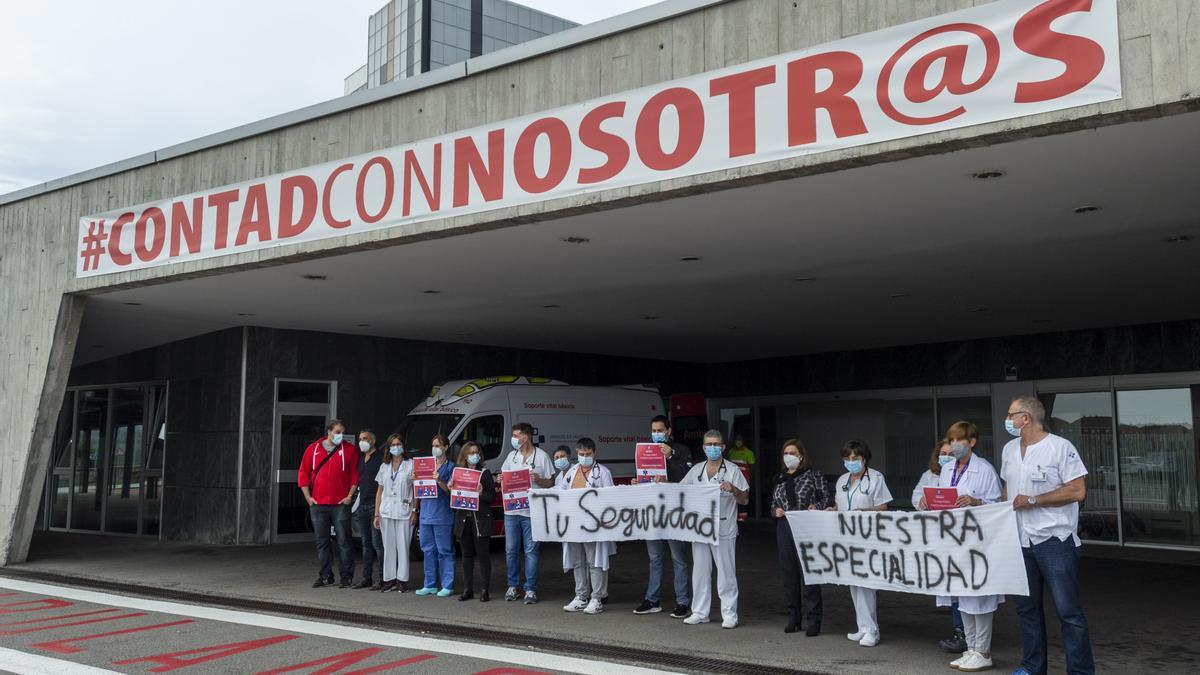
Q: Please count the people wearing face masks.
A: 15